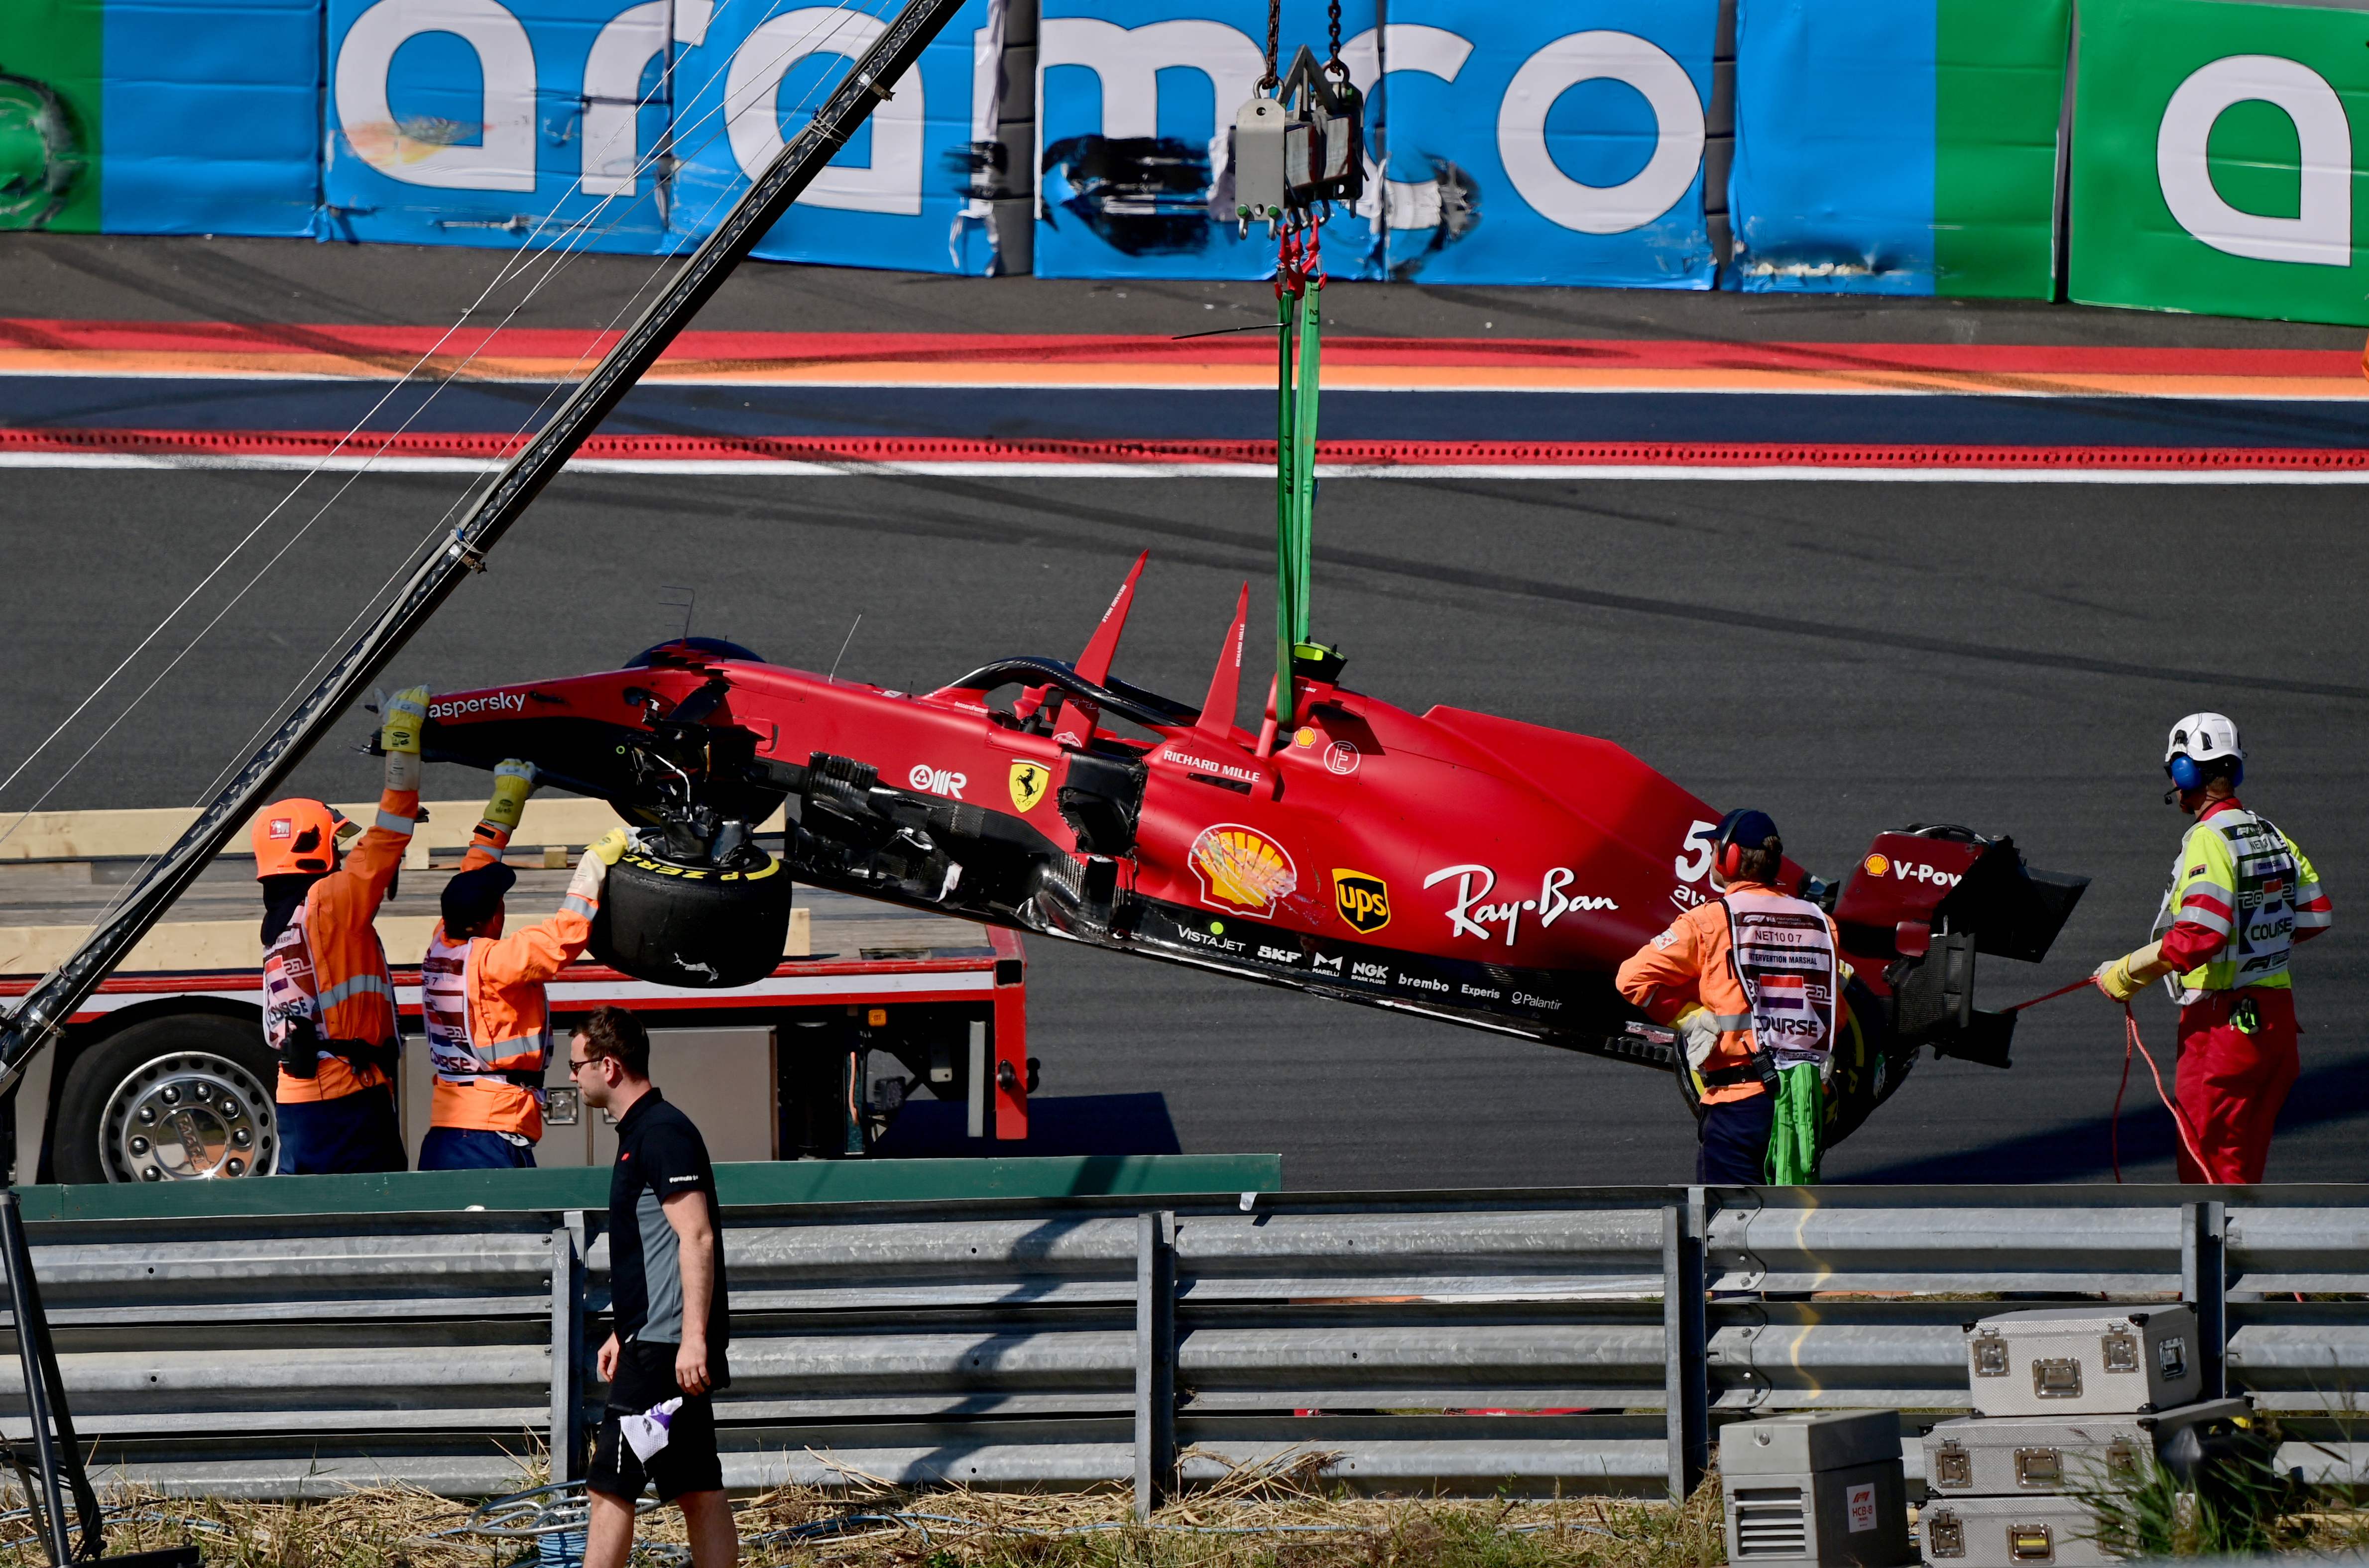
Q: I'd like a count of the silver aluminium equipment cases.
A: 3